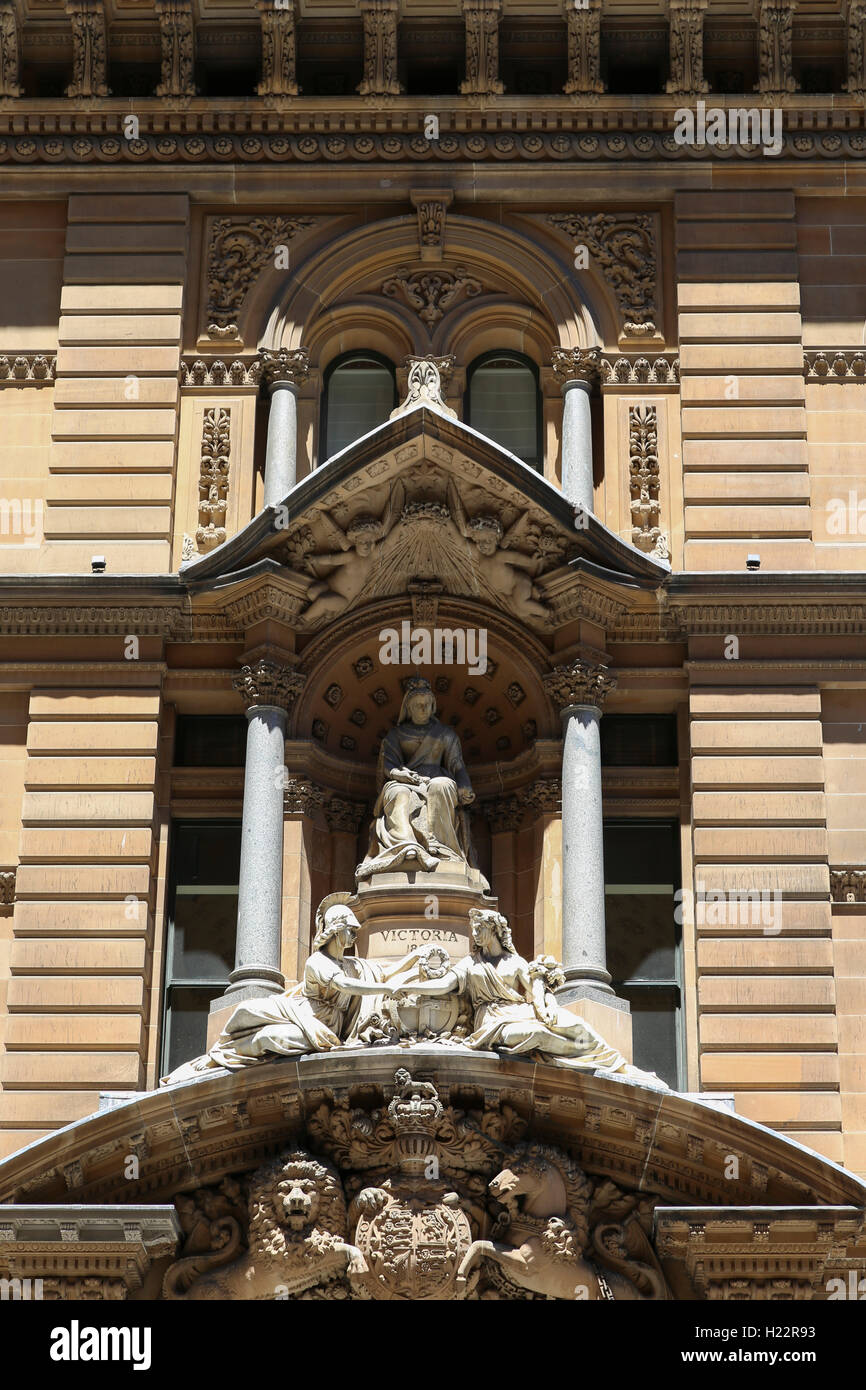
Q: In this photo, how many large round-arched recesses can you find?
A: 2